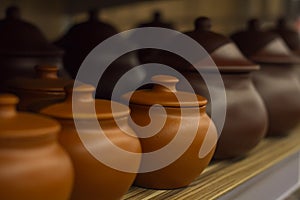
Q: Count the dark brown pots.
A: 6